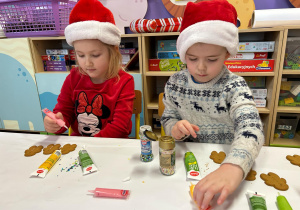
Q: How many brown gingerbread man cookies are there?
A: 7